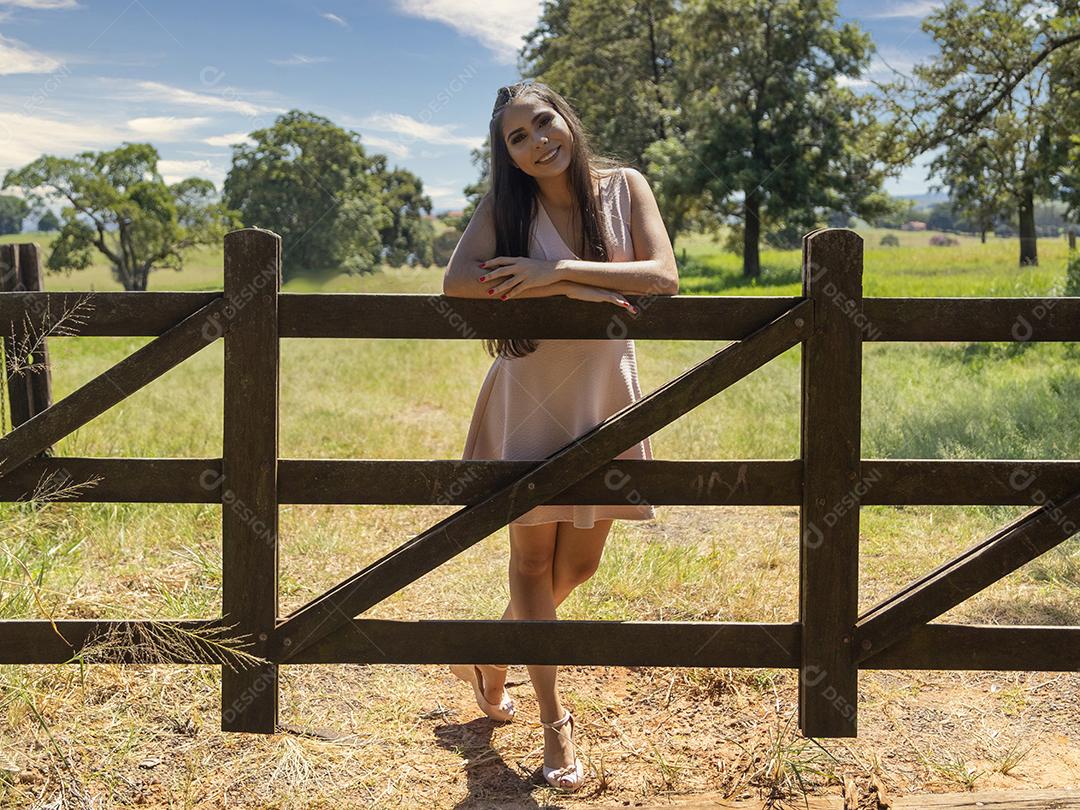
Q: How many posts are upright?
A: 3